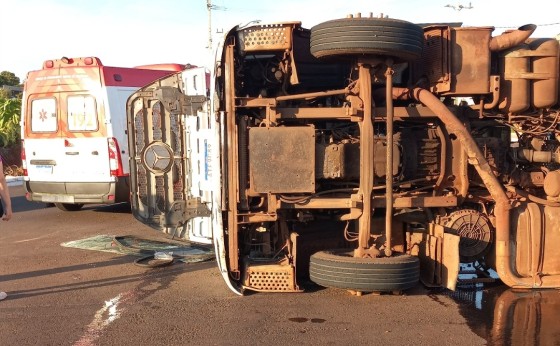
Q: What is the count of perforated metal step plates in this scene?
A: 2